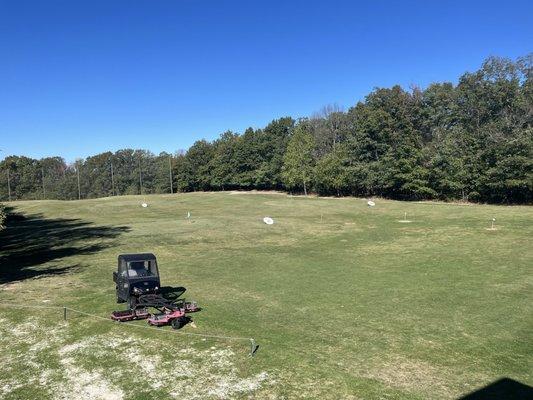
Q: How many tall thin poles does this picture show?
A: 6